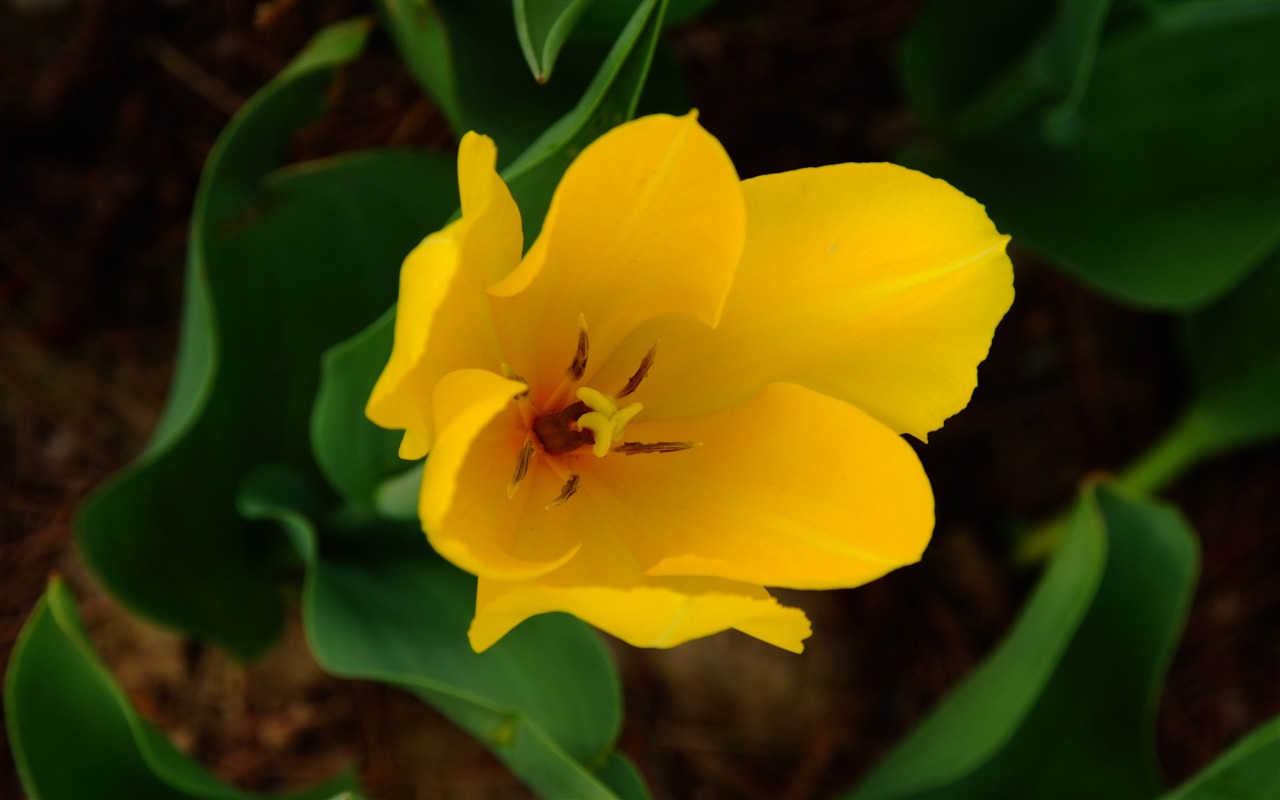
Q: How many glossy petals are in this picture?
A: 6